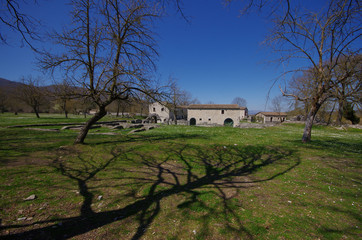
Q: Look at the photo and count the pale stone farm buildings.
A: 3